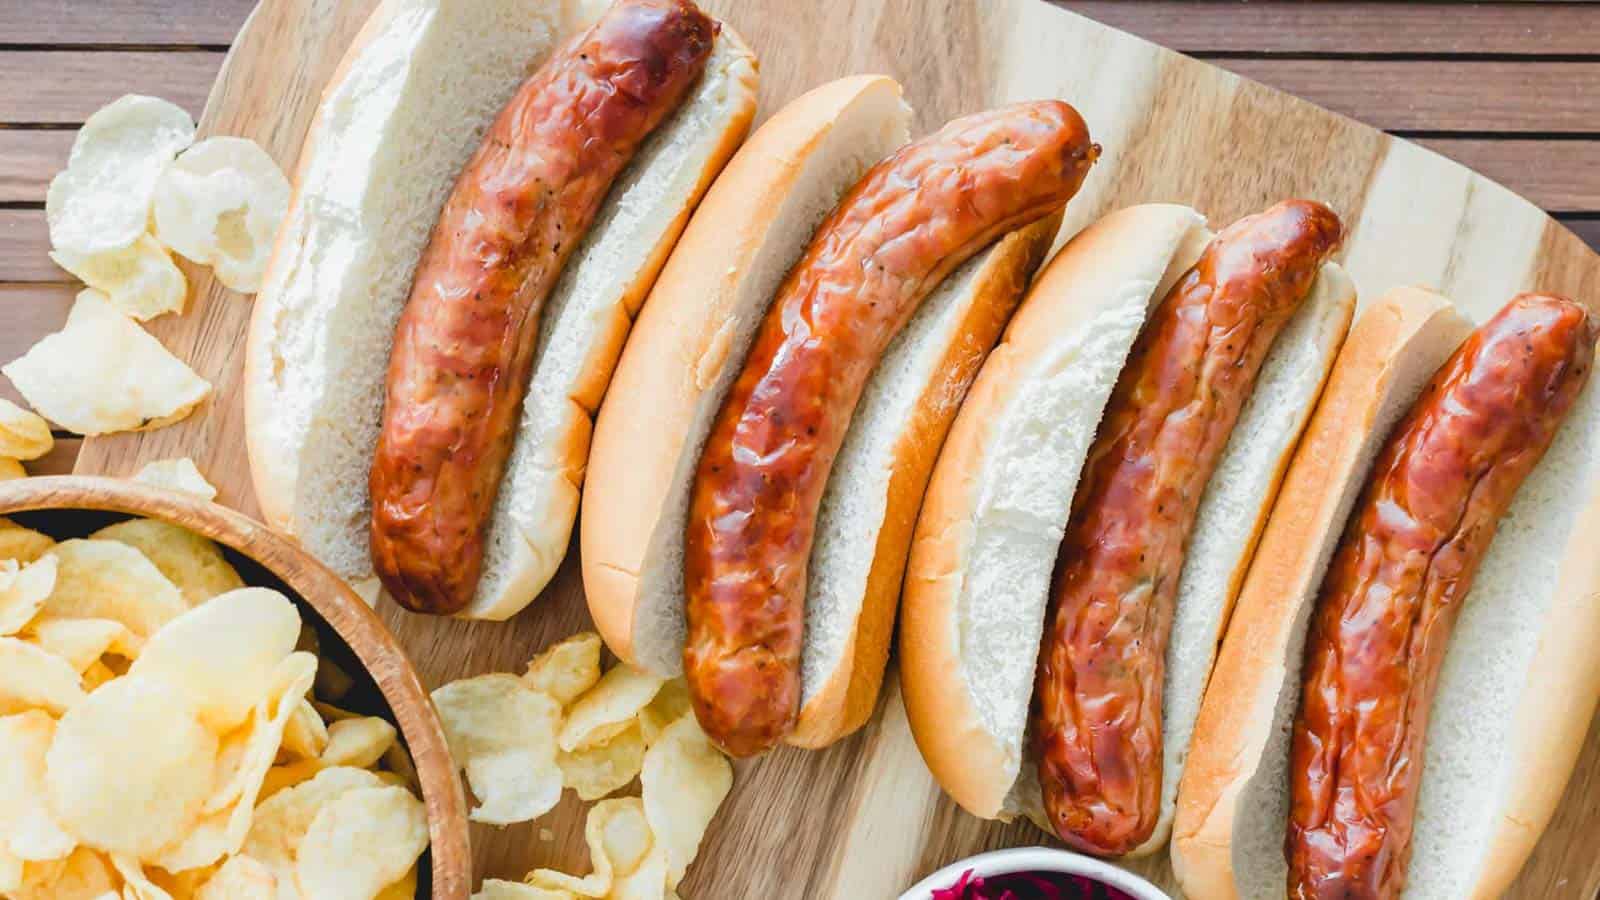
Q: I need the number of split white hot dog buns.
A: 4